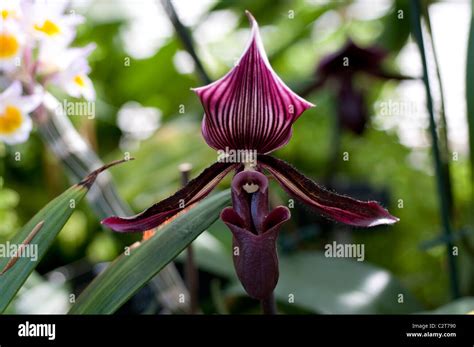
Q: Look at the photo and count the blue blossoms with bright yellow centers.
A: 0